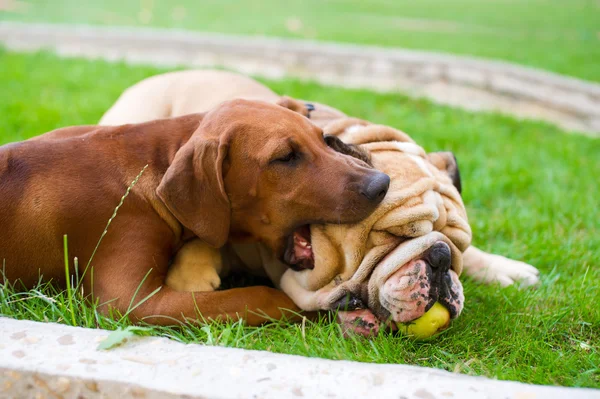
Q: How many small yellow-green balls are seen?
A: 1